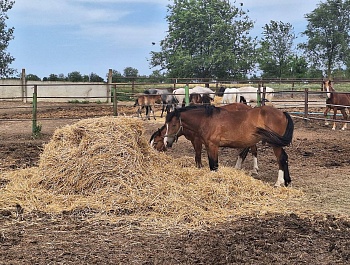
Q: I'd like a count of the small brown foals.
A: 1